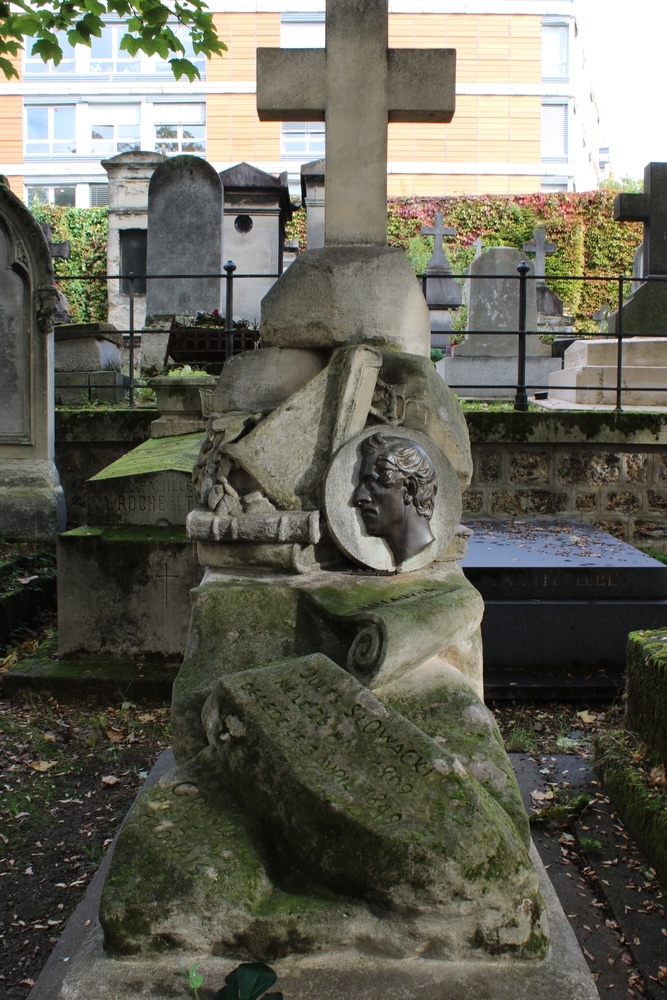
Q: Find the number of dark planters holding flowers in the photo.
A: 1